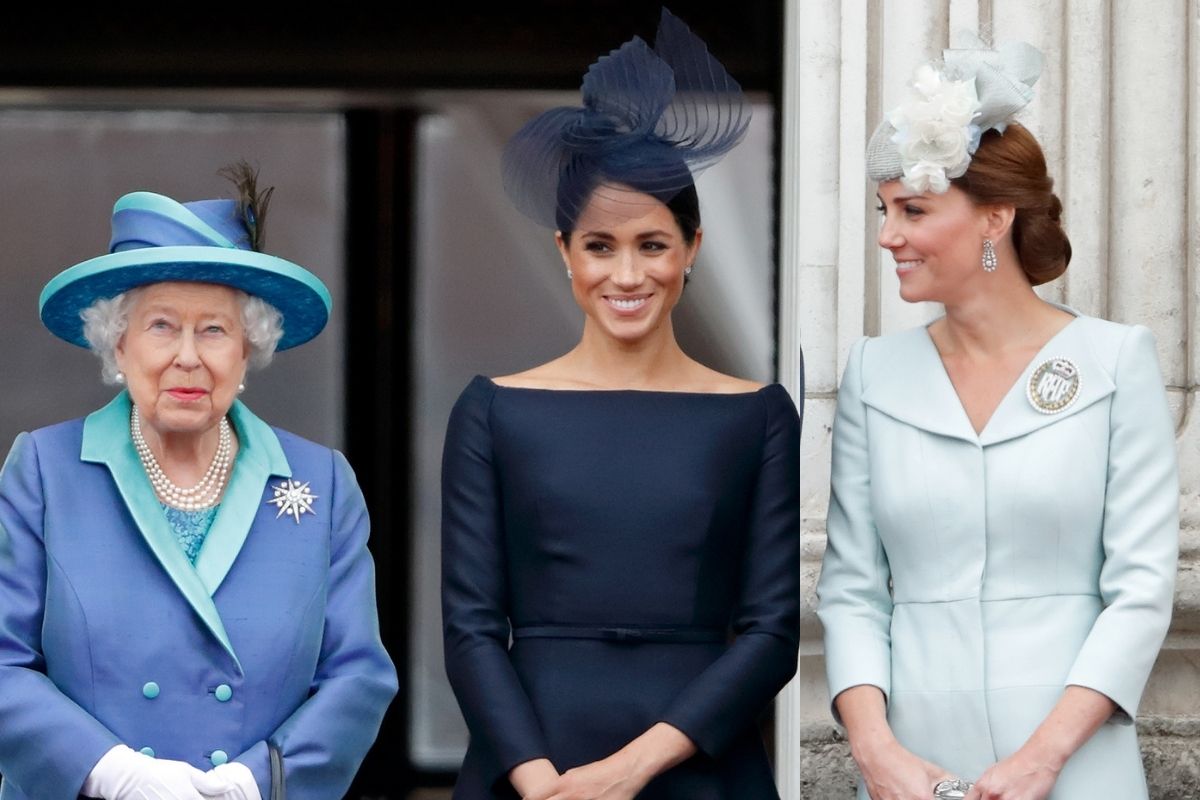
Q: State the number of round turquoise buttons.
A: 4